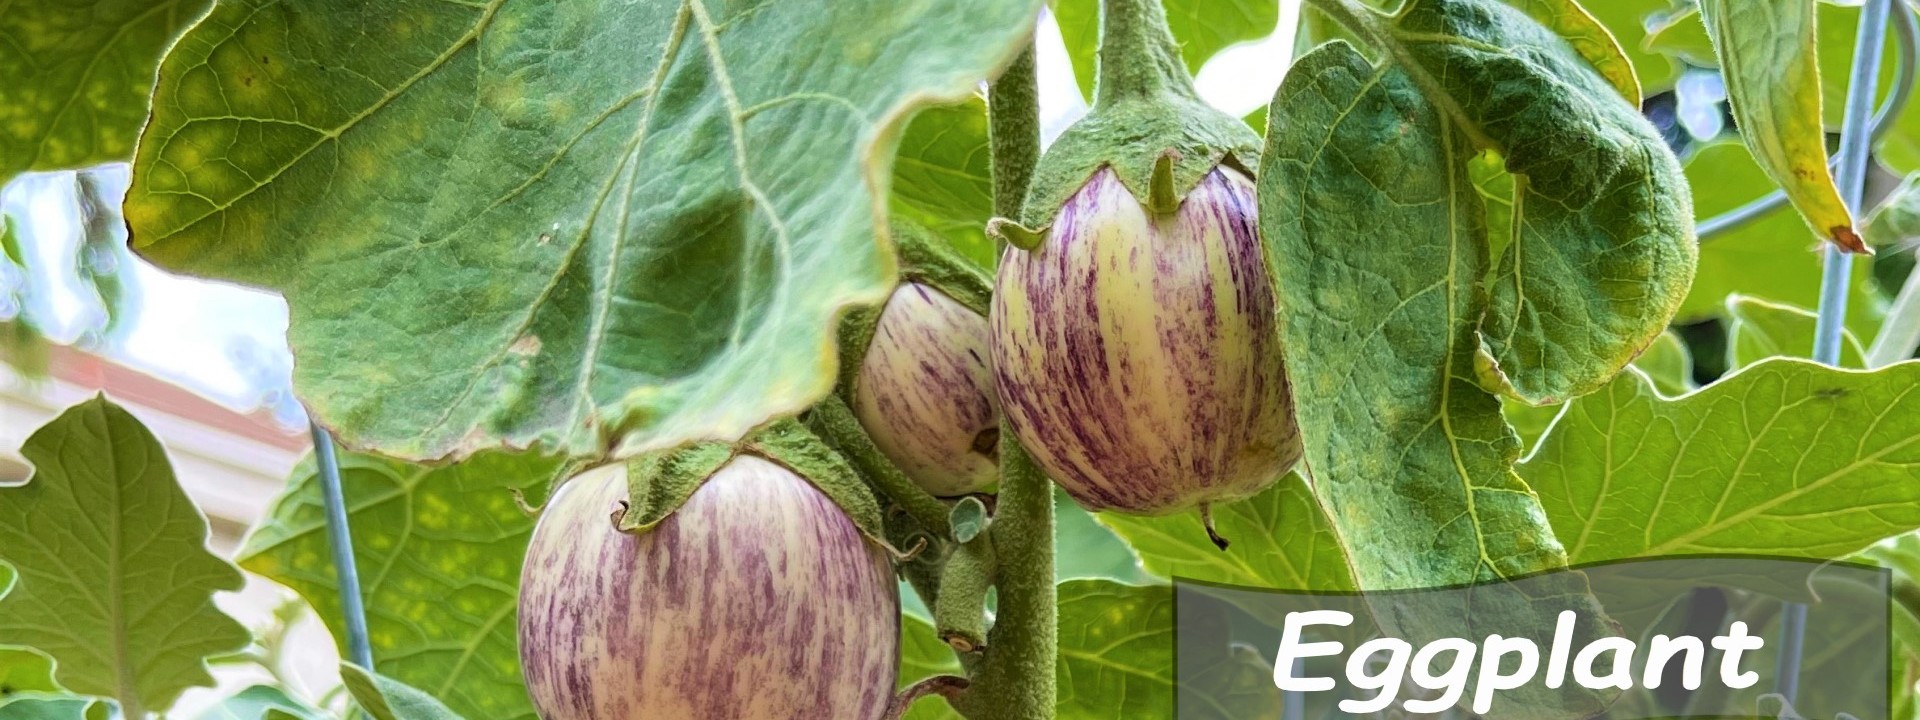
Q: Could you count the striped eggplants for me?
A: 3